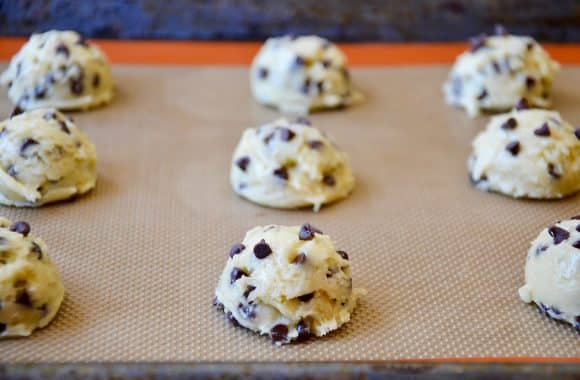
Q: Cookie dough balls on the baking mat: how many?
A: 9